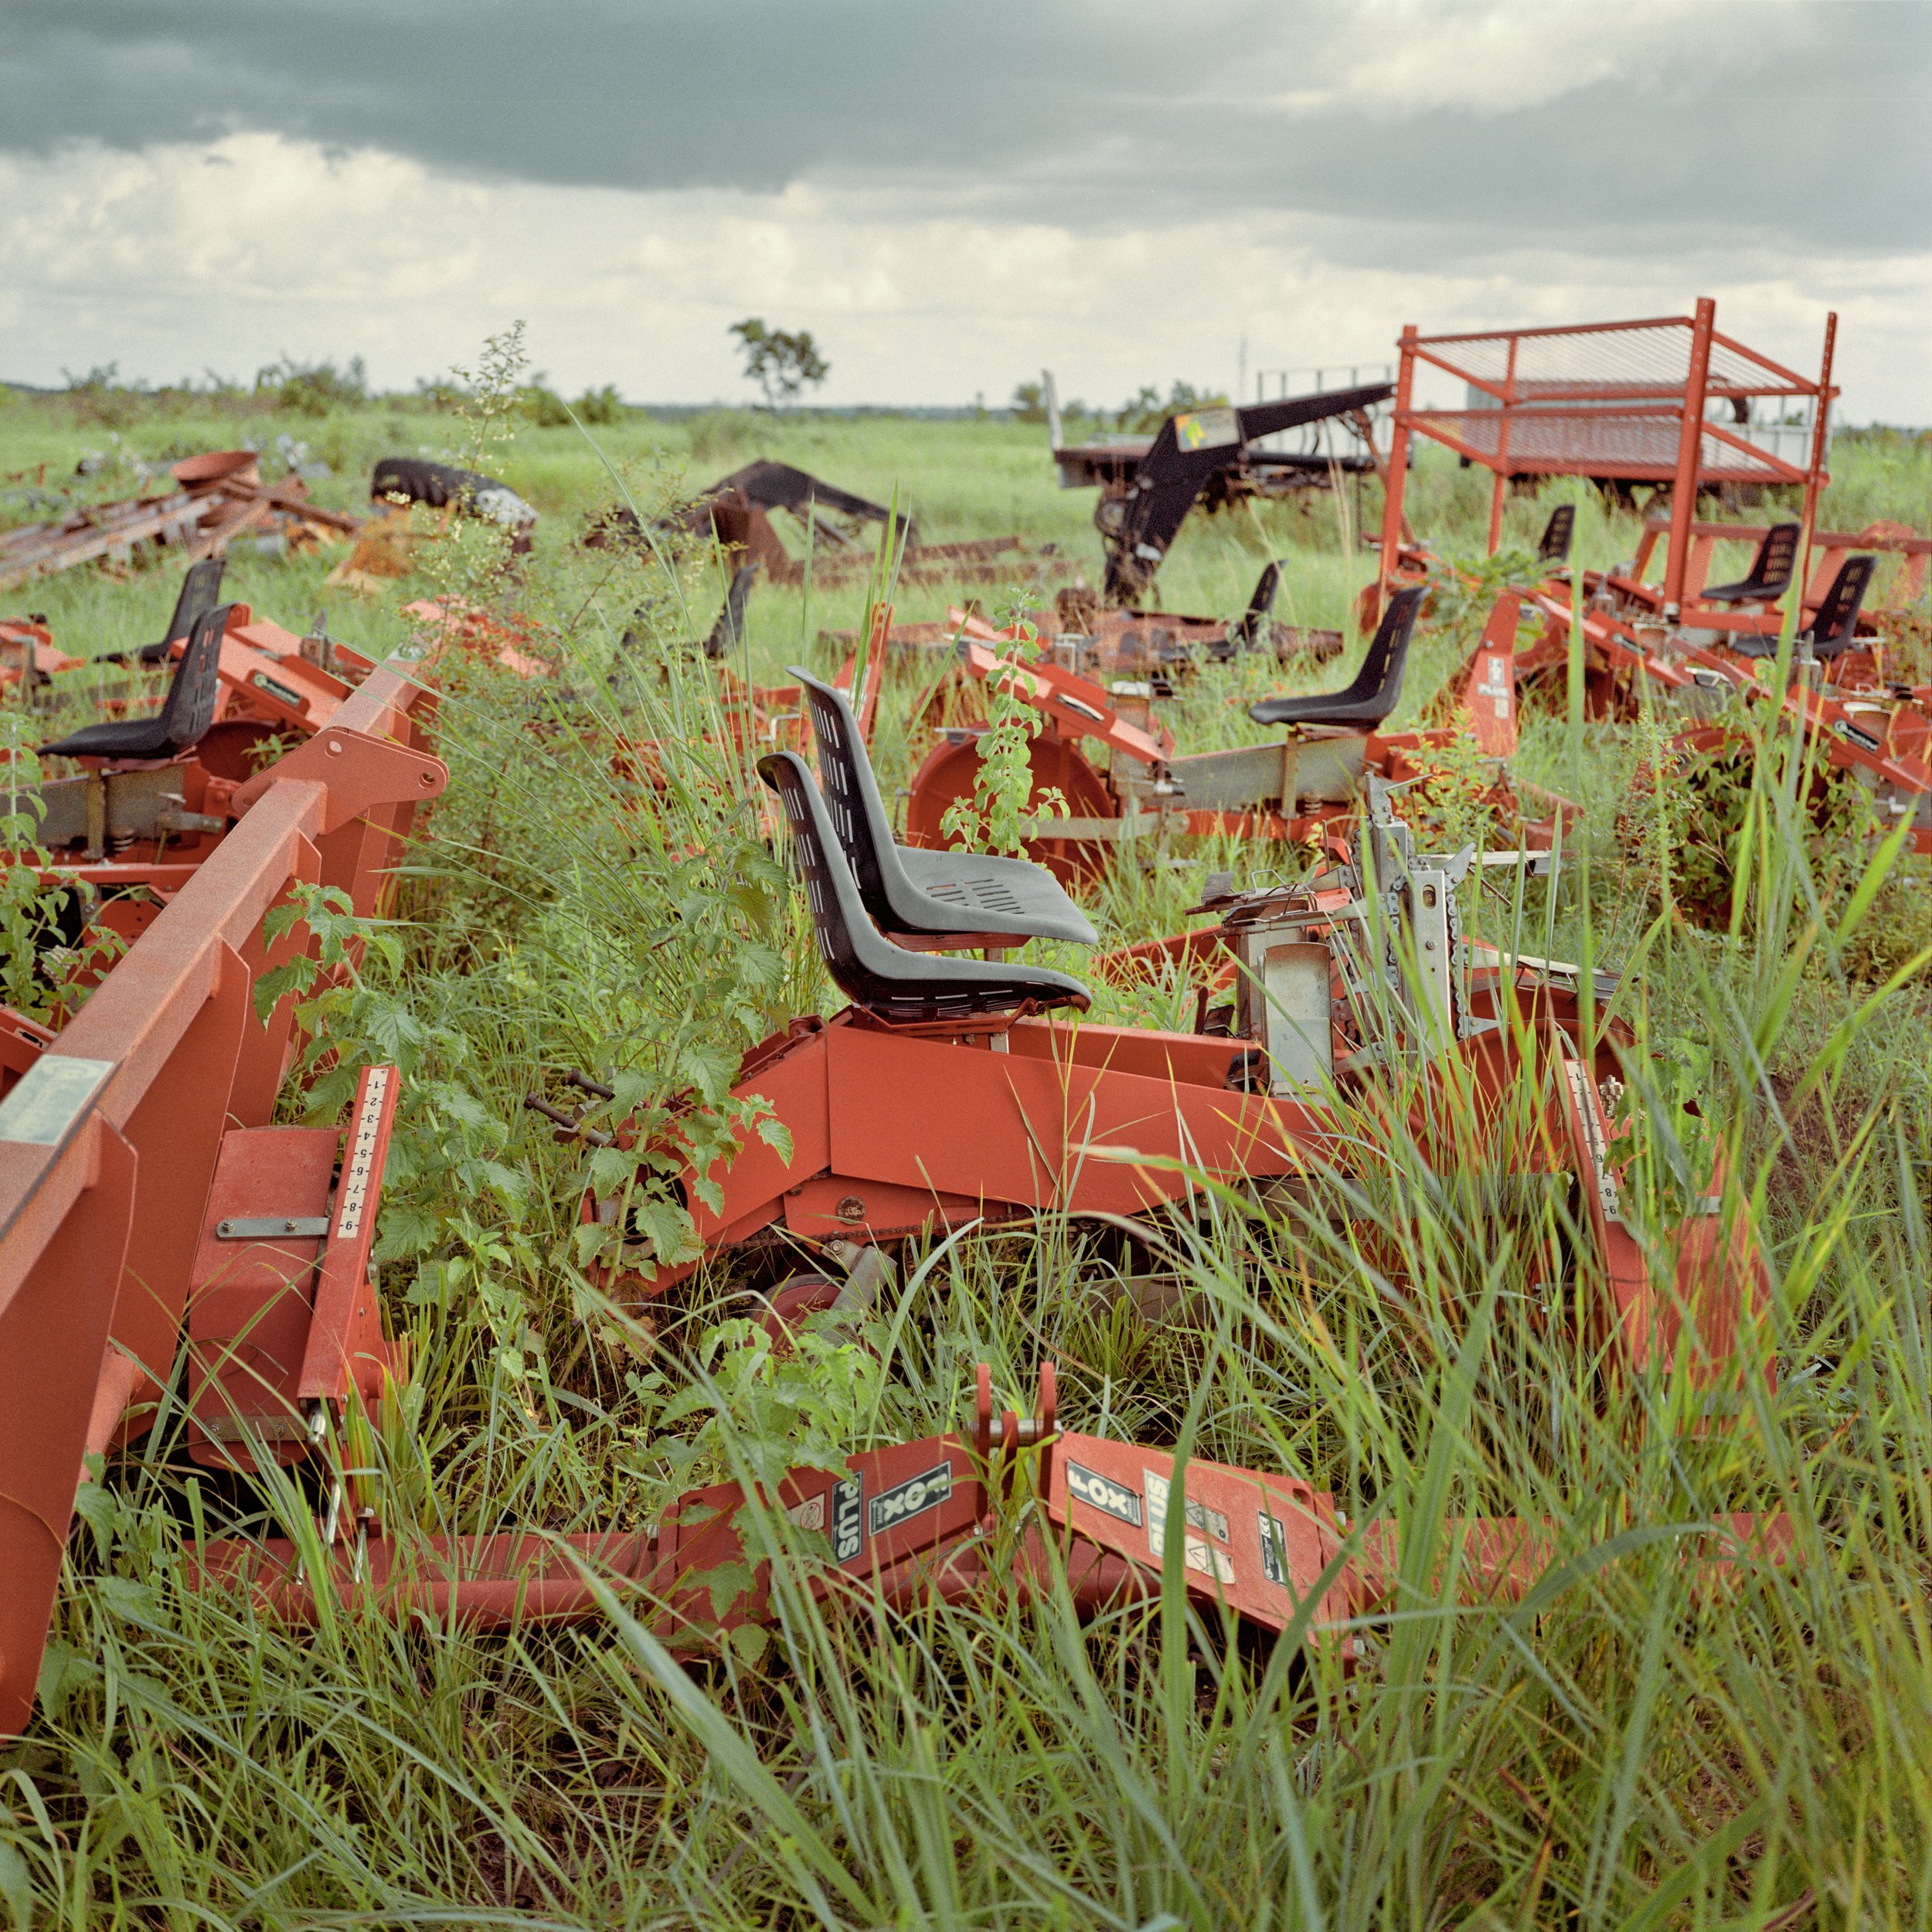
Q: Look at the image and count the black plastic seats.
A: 10